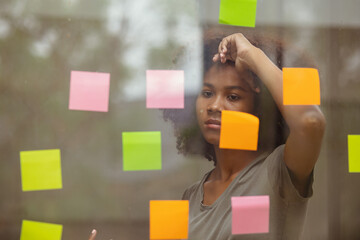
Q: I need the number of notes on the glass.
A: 11